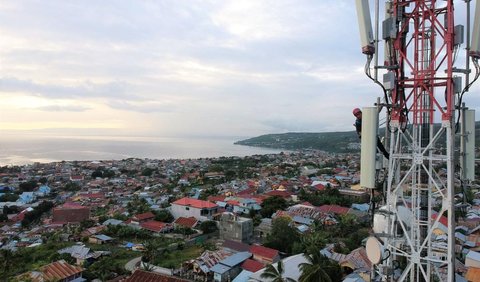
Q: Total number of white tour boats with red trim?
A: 0